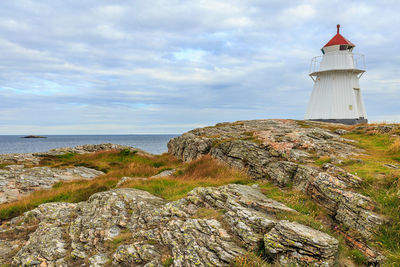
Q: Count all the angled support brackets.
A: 2